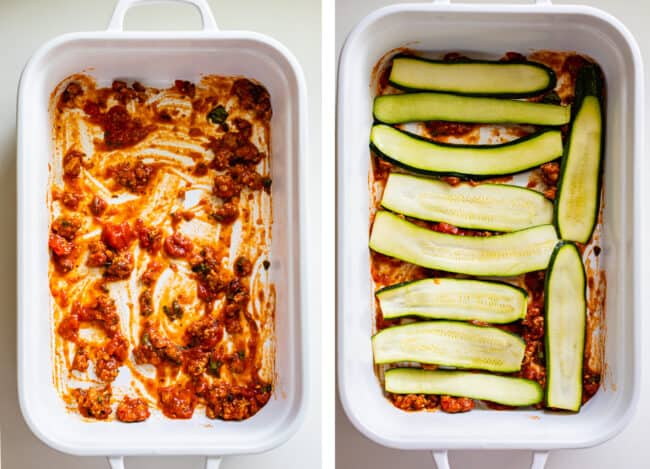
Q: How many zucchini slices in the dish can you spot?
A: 10